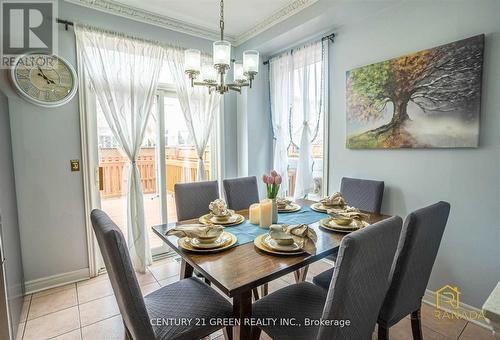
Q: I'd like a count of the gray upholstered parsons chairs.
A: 6